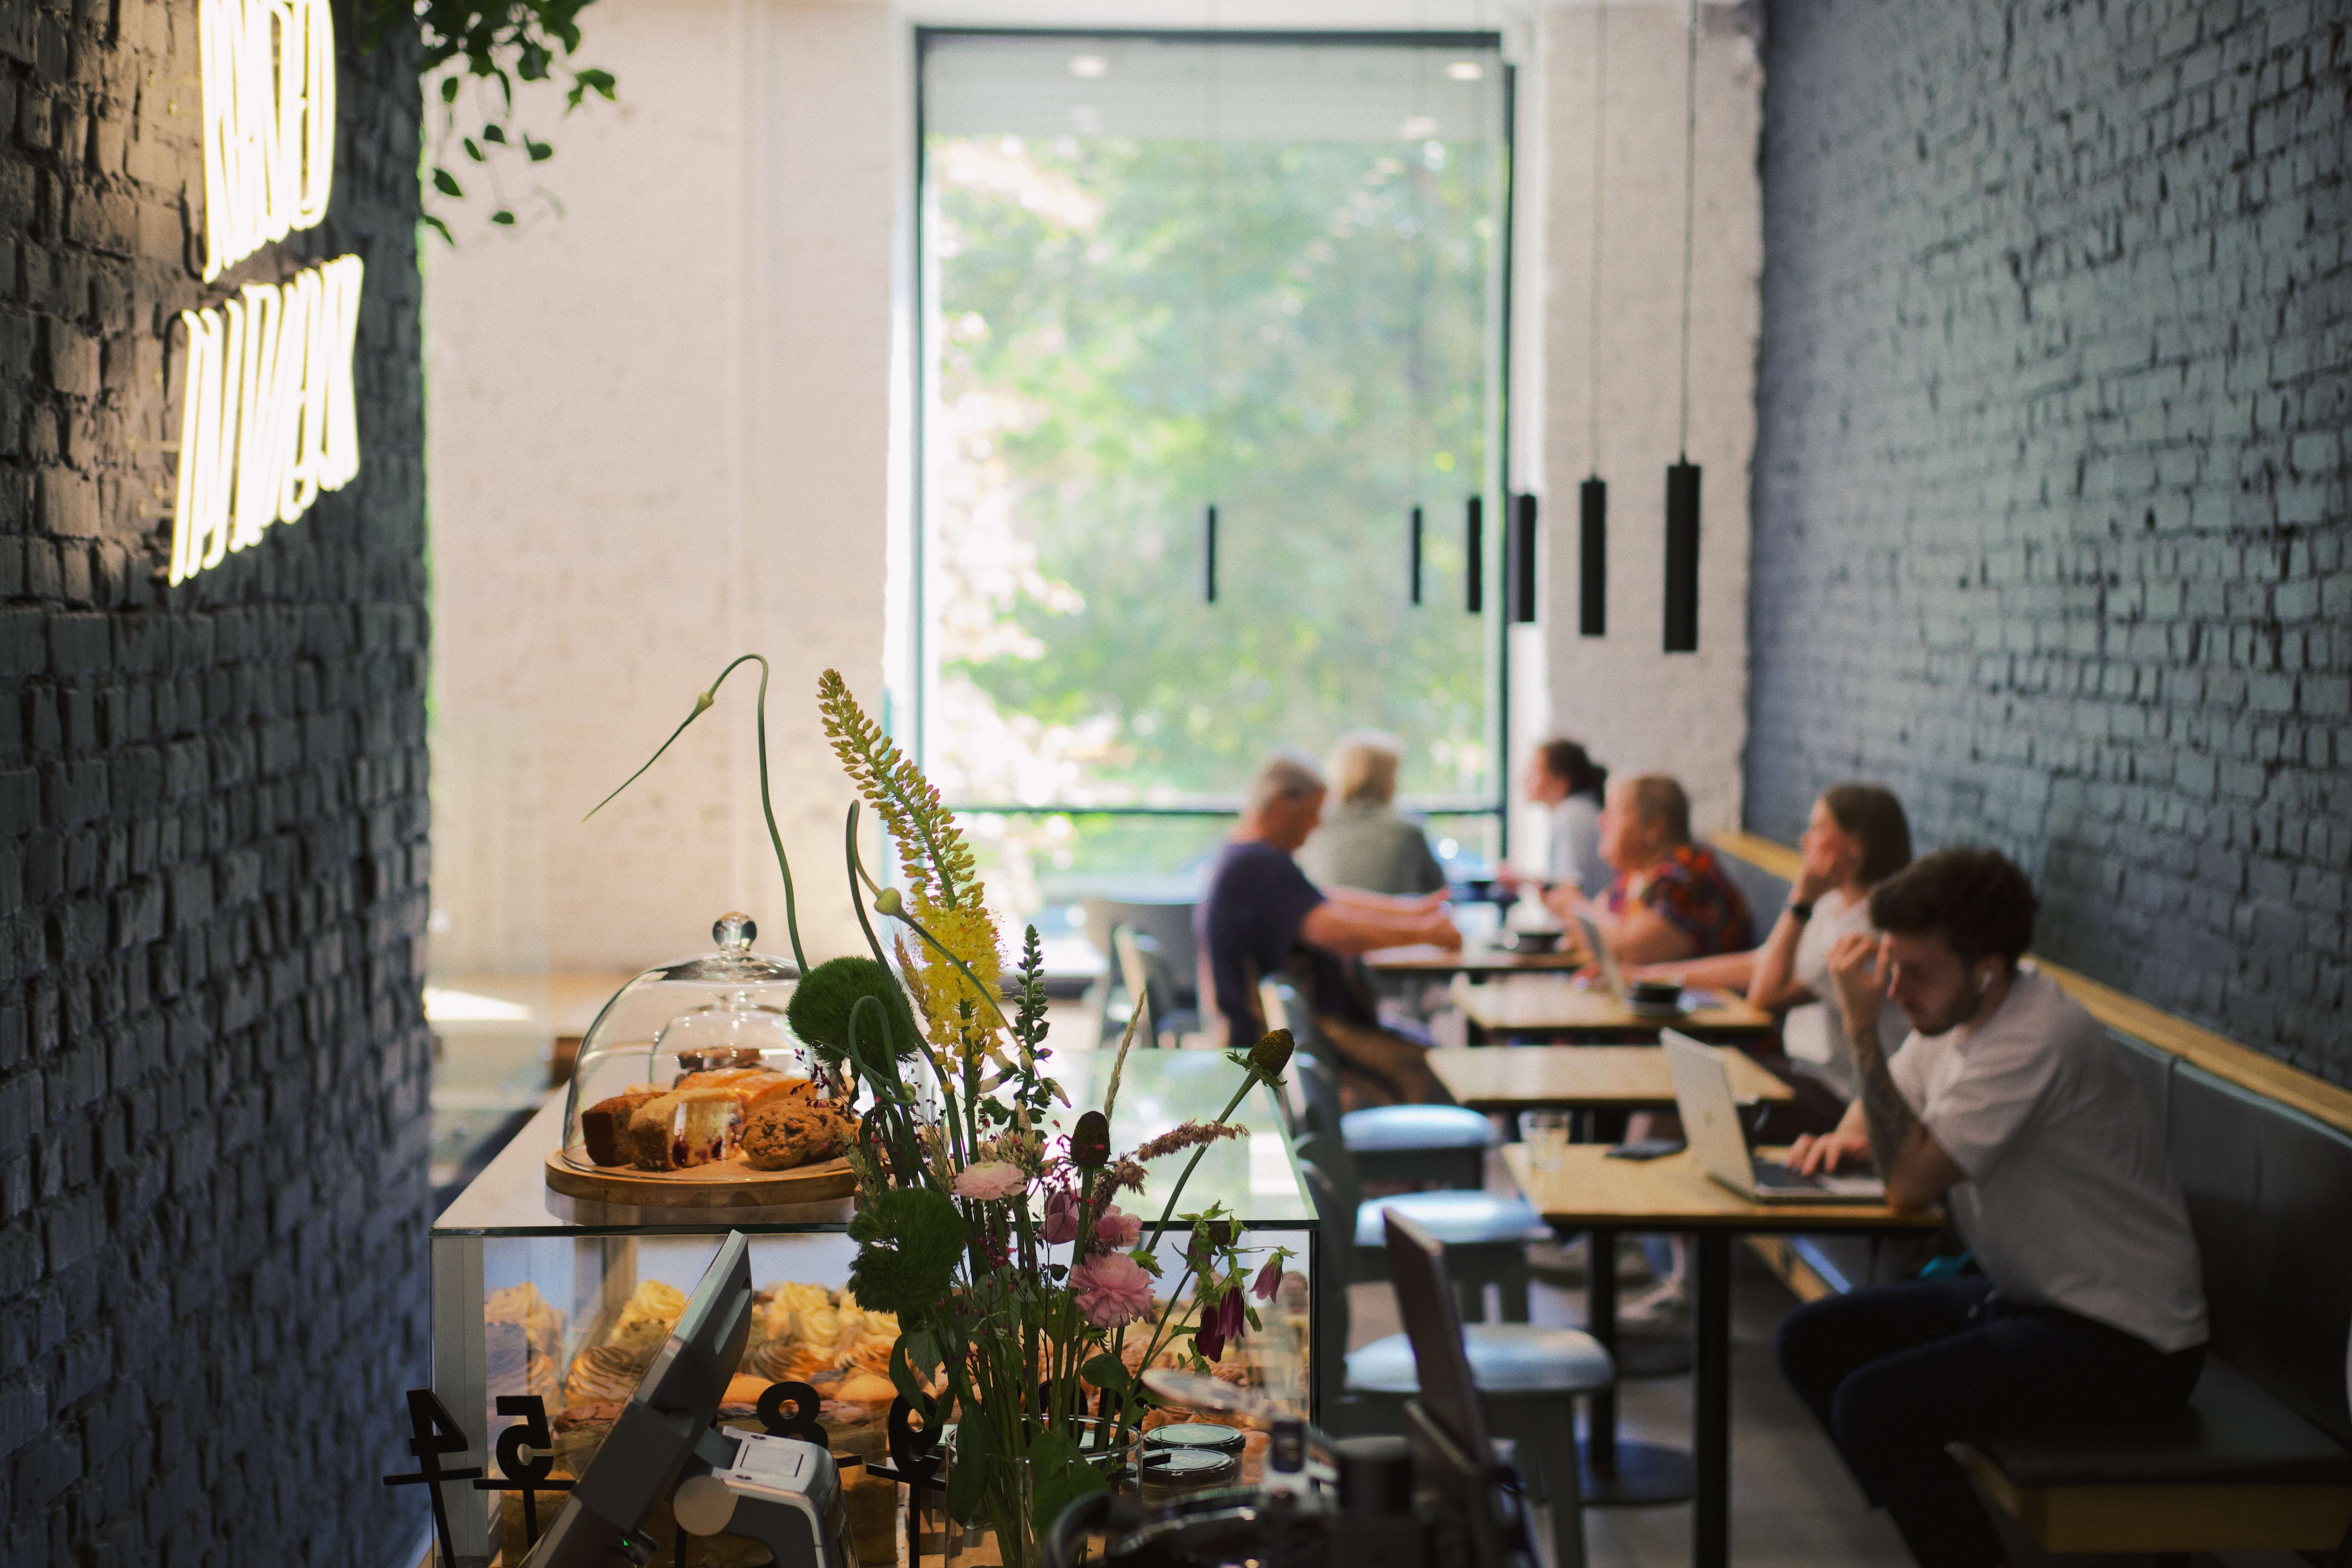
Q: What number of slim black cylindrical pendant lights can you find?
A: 6